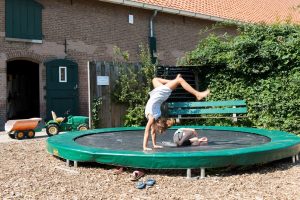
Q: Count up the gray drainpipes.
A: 1